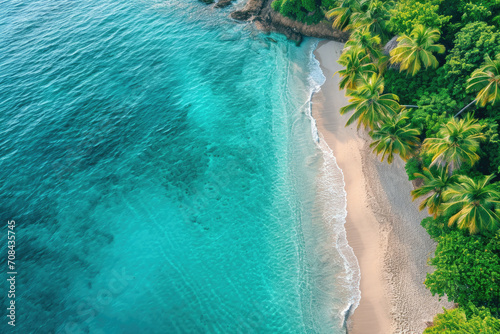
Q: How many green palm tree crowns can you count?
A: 11